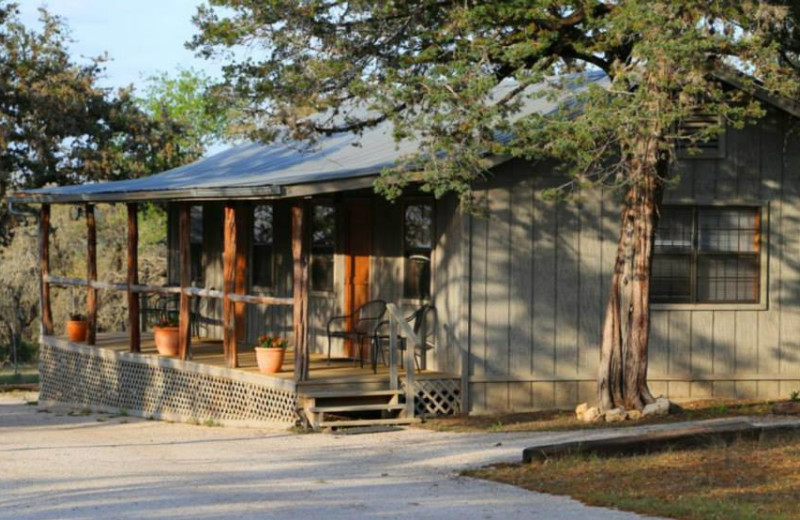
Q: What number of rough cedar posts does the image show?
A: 6